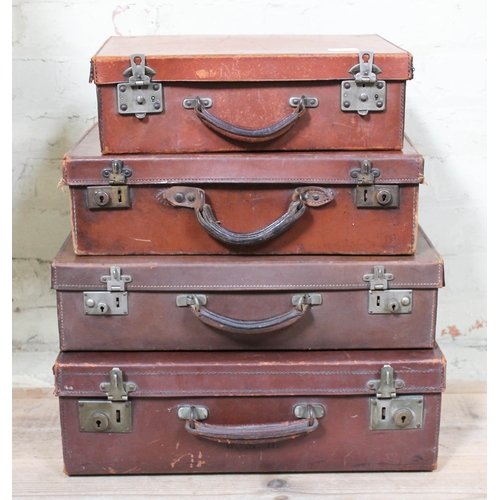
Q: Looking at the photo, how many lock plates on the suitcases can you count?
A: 8